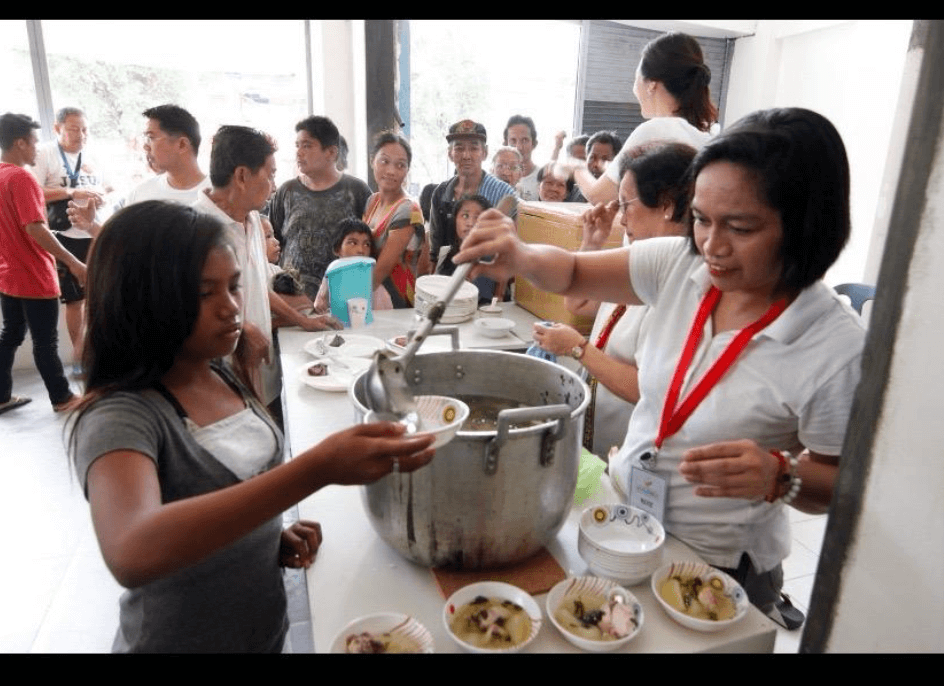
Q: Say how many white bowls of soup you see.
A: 4